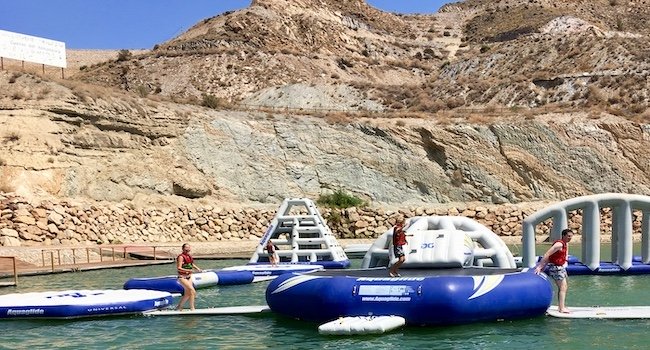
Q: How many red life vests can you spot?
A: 4